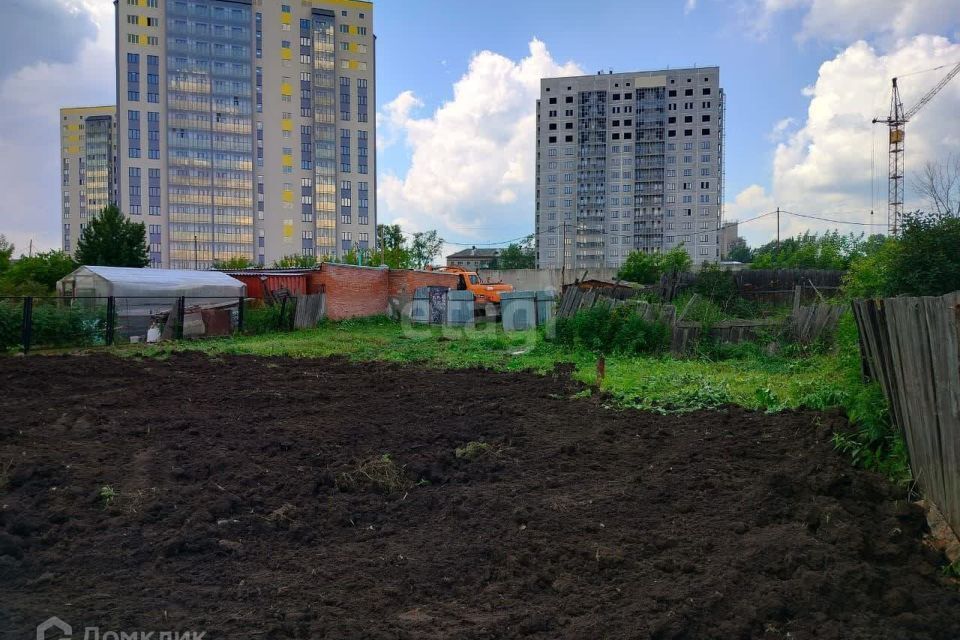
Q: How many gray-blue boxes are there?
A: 4